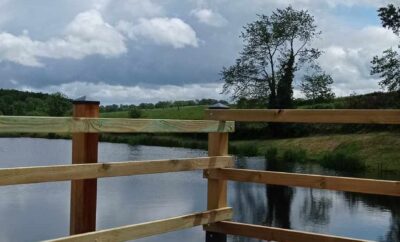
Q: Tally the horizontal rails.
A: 6